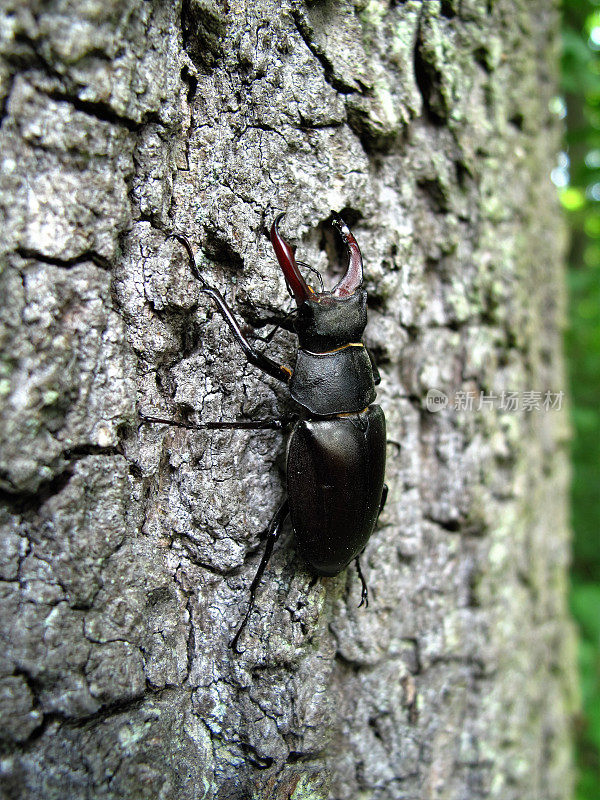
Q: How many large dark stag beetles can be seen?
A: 1